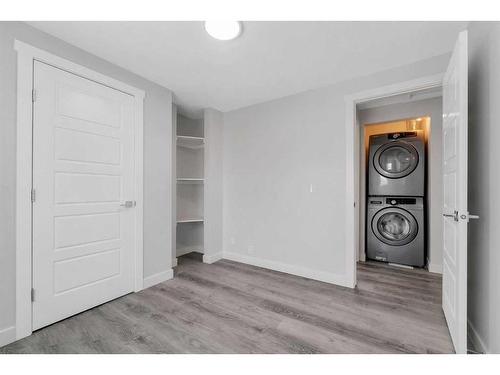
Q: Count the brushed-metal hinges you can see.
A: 3